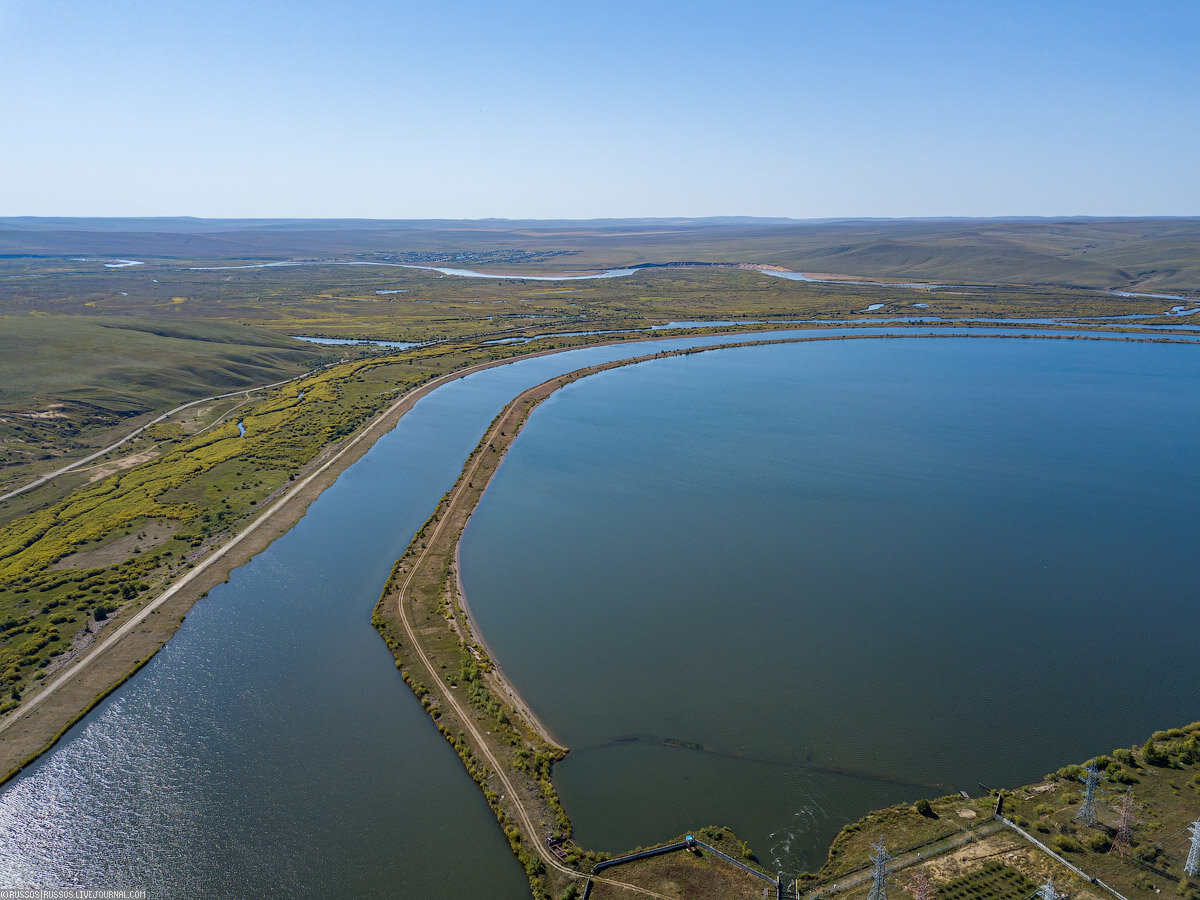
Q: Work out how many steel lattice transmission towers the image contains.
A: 6